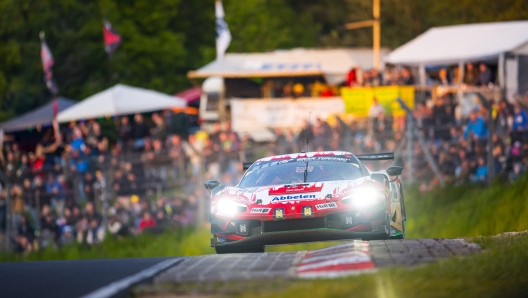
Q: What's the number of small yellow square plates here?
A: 2